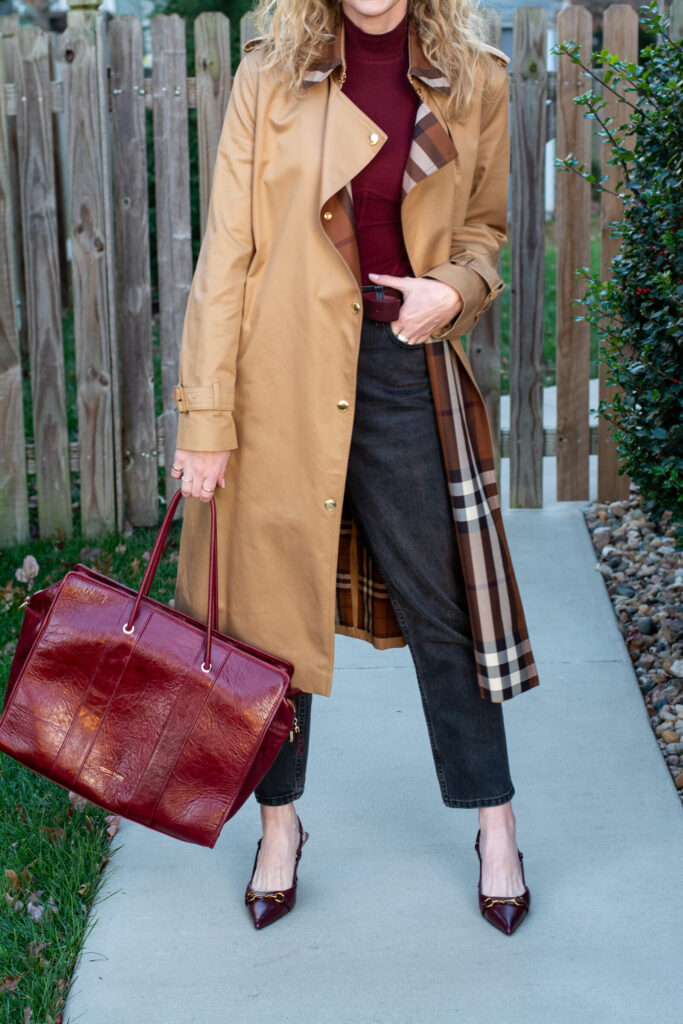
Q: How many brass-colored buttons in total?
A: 5